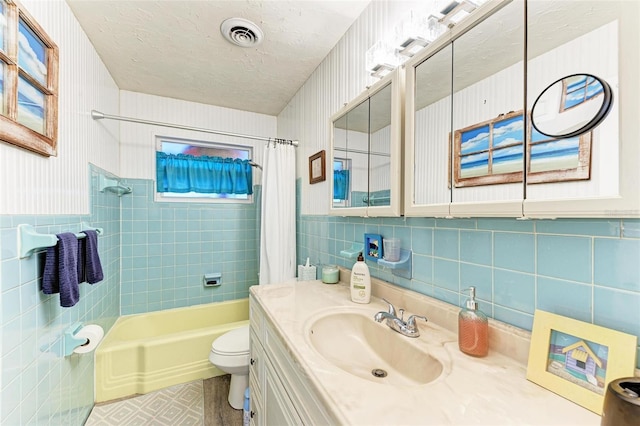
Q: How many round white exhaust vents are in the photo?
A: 1